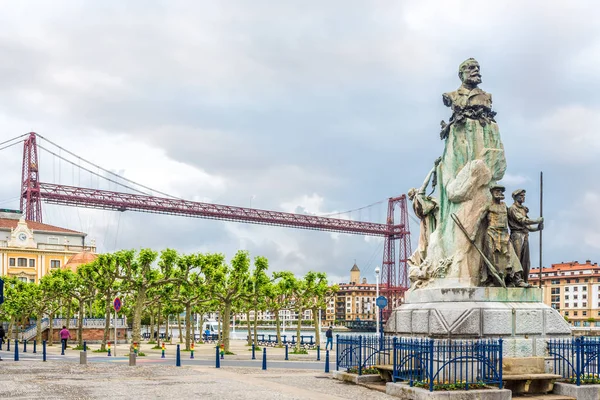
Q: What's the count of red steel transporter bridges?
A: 1